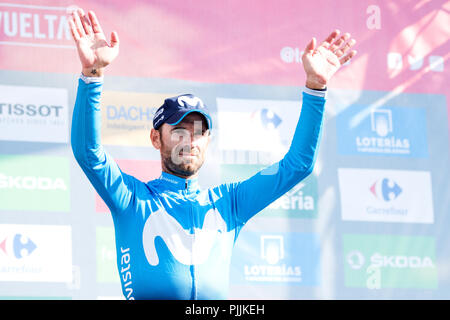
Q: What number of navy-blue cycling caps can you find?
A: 1